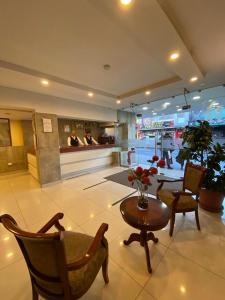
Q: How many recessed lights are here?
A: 7